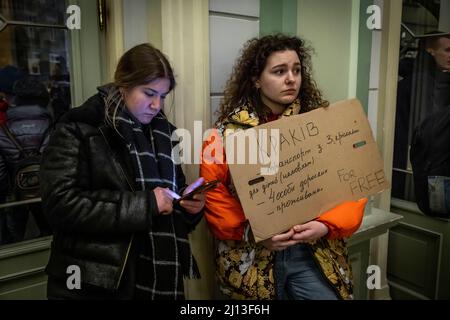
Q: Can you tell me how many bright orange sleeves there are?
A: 2